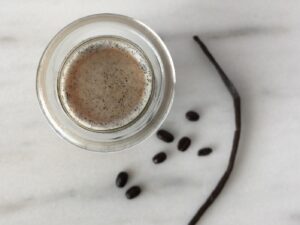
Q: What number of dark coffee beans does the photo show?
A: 7